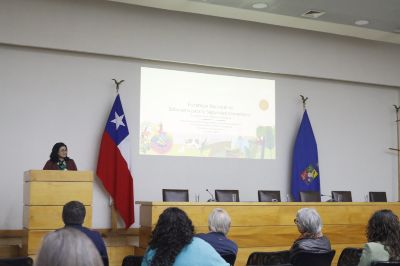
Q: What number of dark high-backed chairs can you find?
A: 6